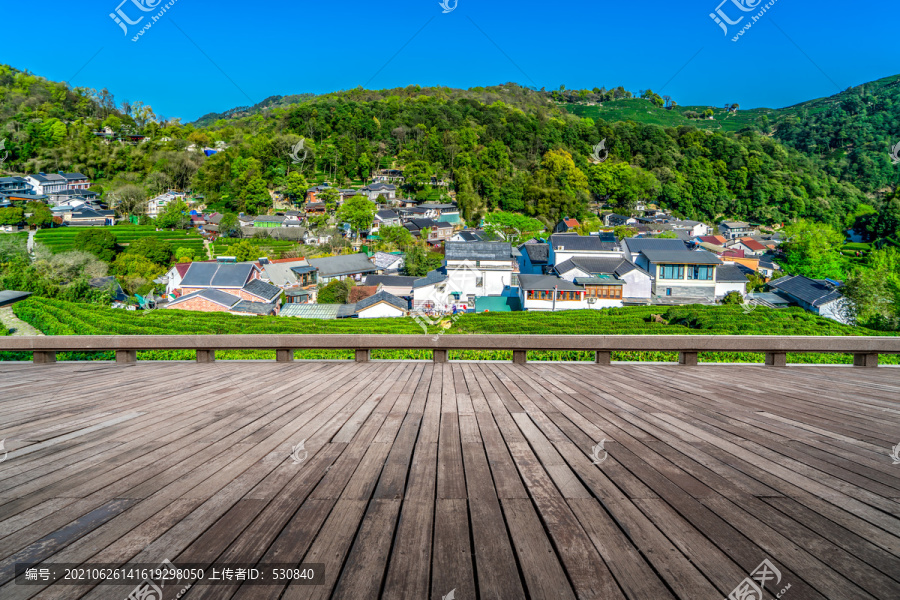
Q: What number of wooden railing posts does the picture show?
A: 11